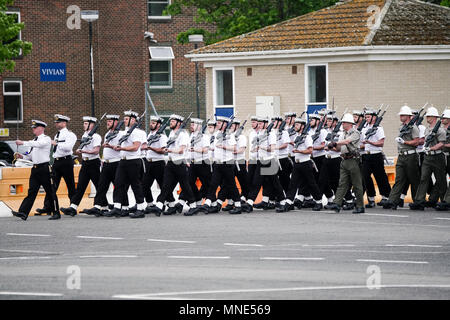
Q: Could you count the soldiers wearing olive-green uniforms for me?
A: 4